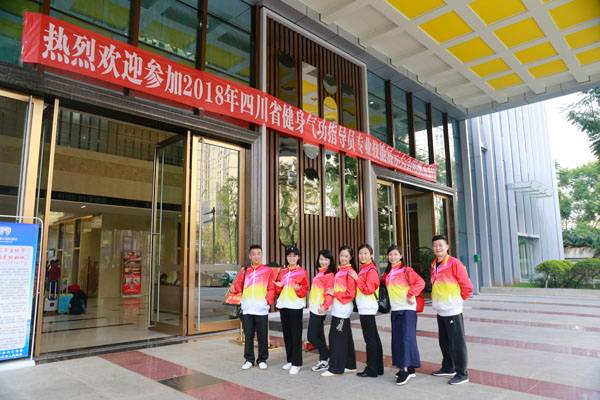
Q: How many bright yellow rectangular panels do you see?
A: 12